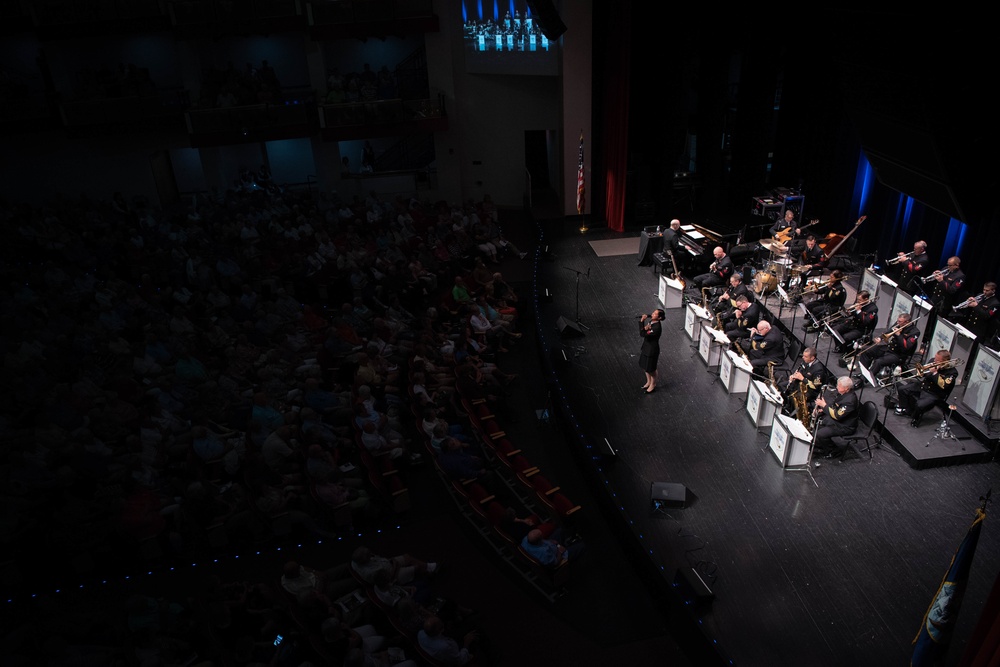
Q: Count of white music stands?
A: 10